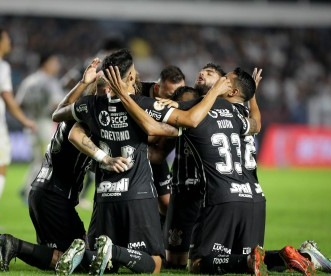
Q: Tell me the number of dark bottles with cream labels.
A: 0